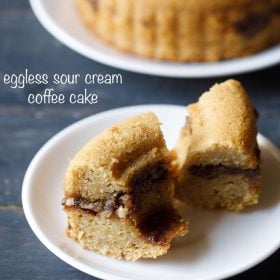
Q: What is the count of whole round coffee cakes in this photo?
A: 1